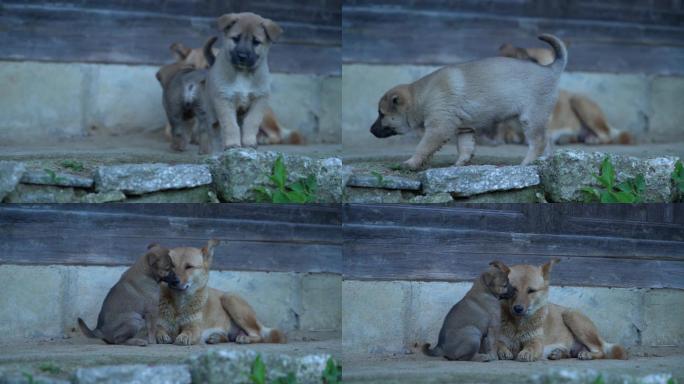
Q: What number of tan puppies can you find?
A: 2